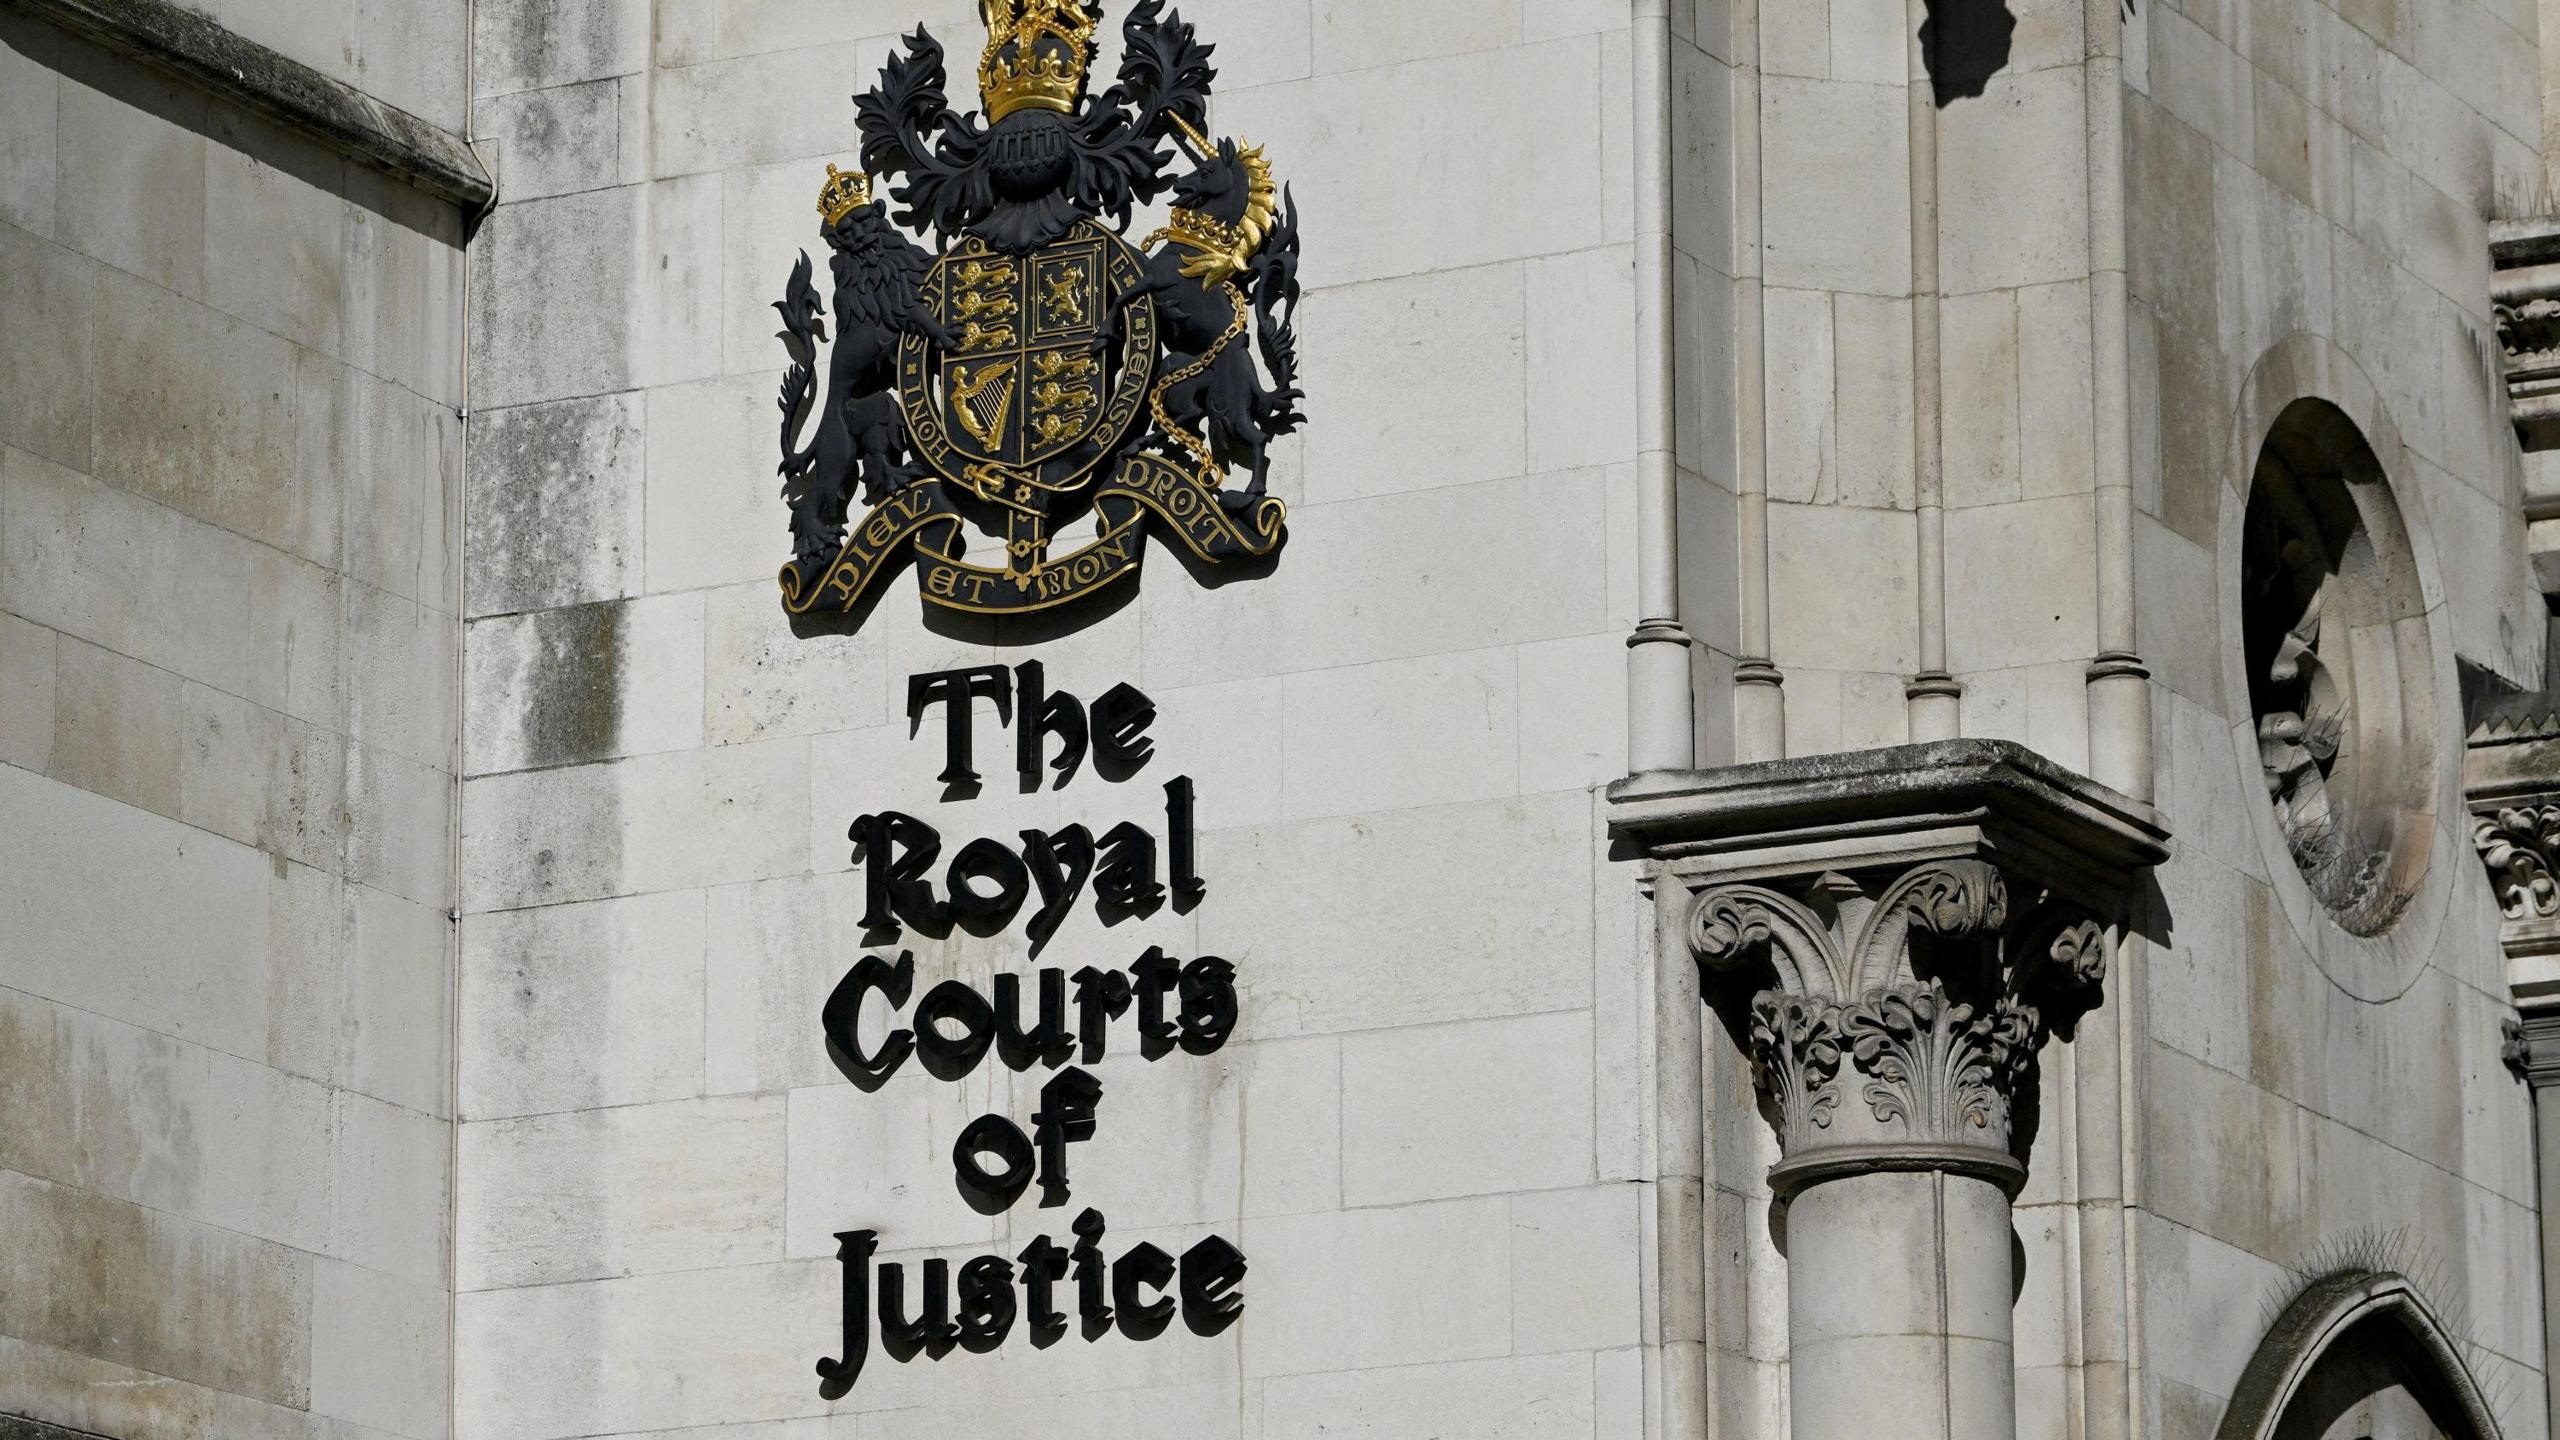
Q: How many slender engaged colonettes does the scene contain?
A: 4